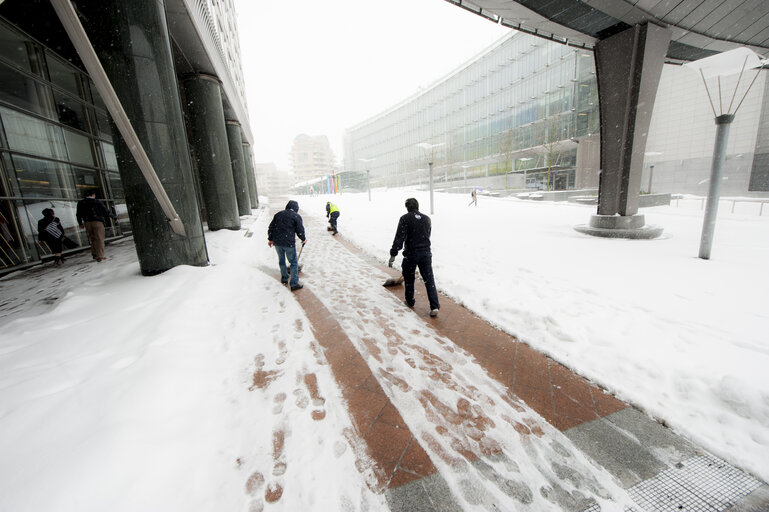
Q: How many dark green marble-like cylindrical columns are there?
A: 4